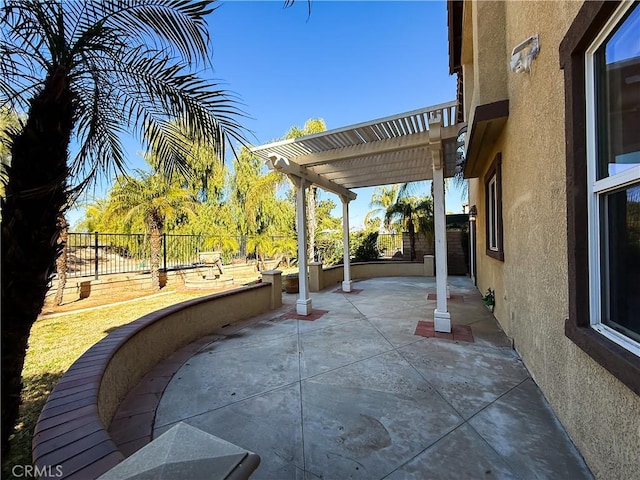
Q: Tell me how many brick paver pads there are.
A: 4